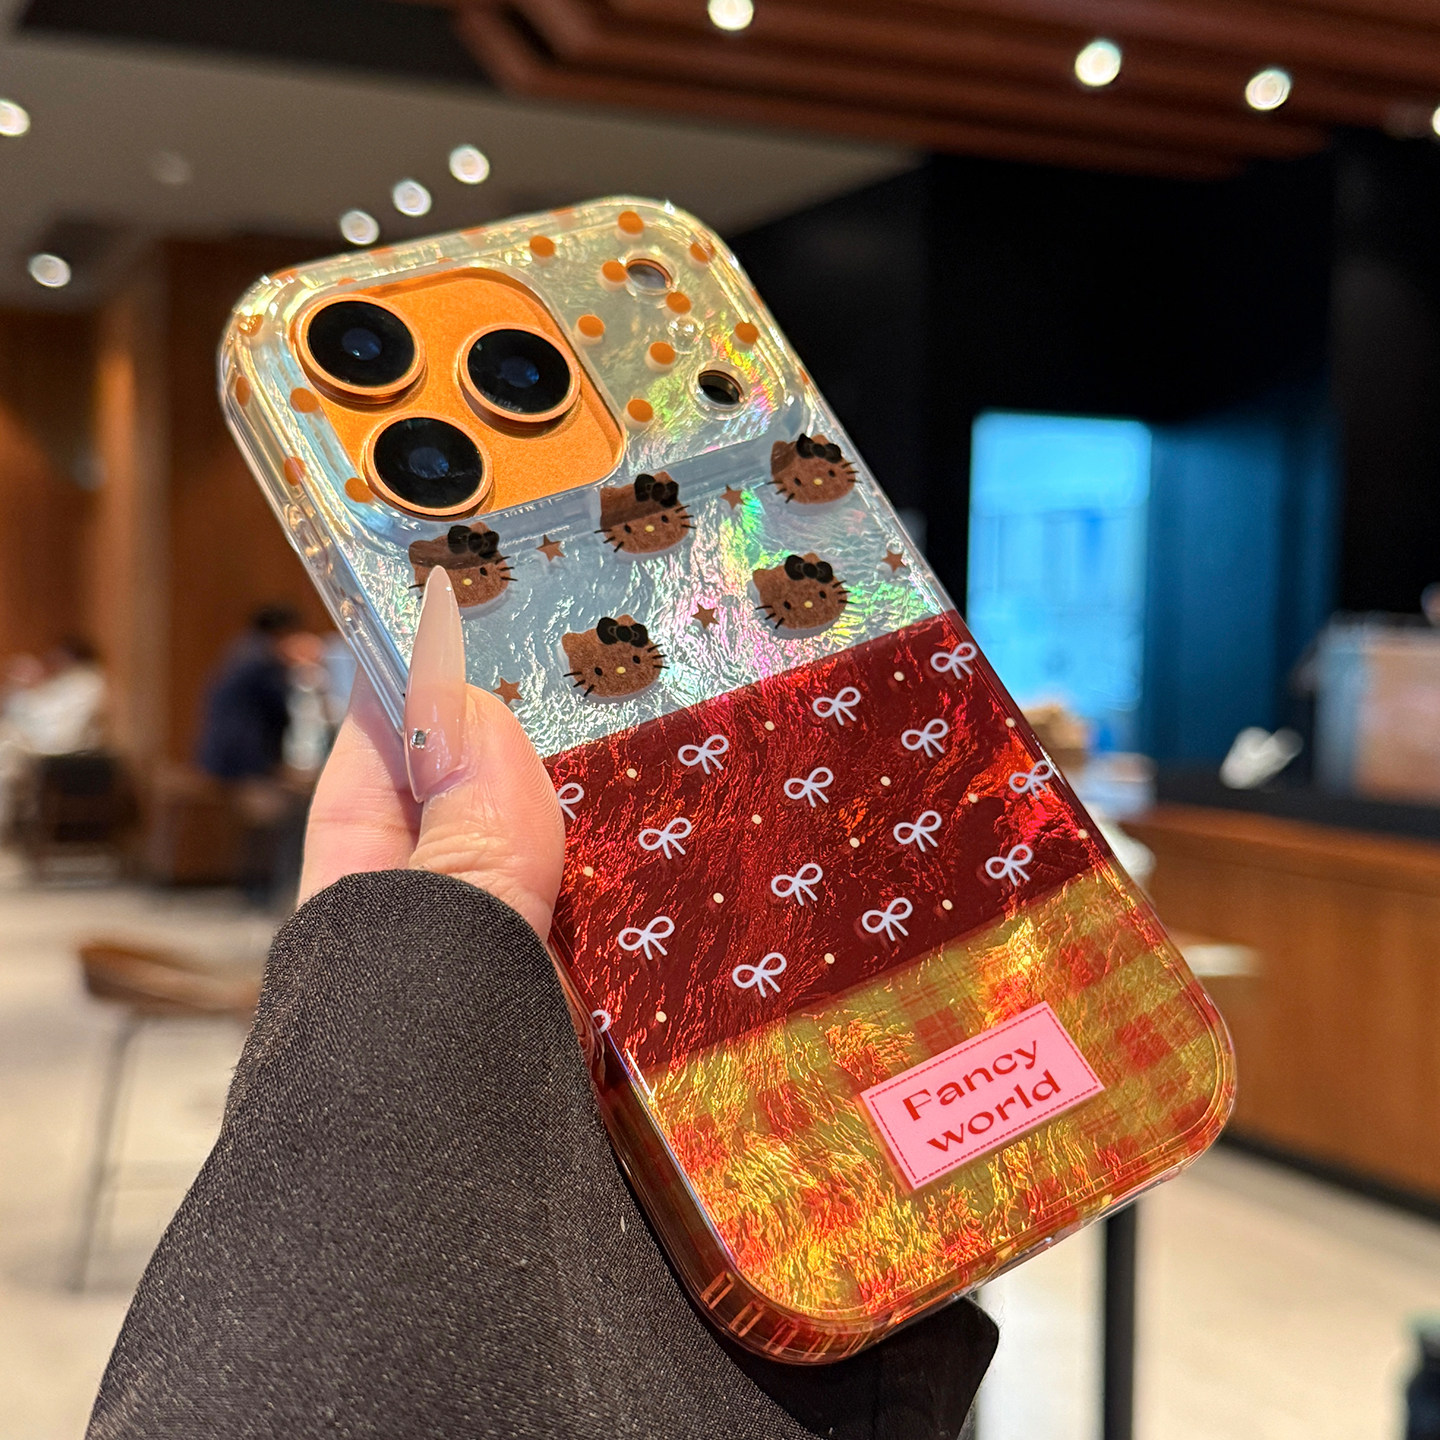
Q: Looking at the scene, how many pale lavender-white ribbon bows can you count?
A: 15